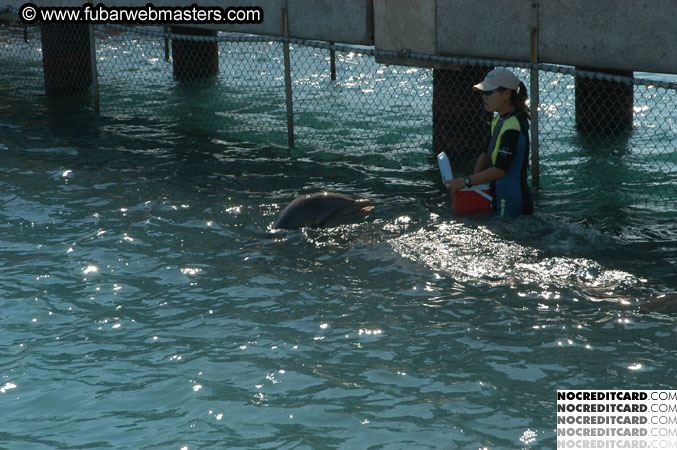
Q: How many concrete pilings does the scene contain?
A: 4